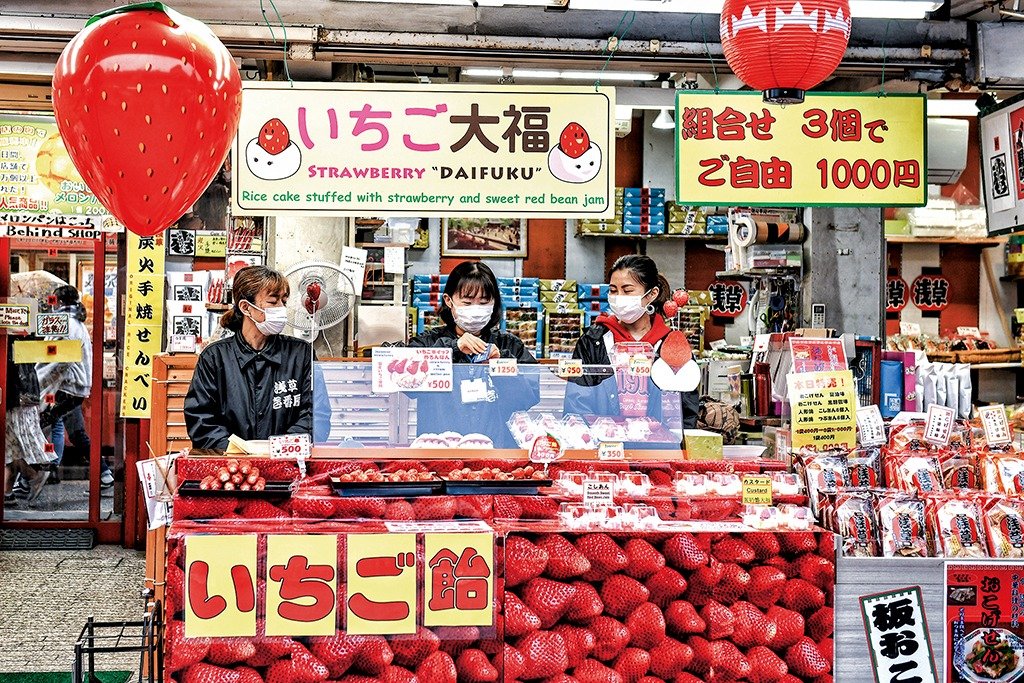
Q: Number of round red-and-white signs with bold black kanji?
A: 3